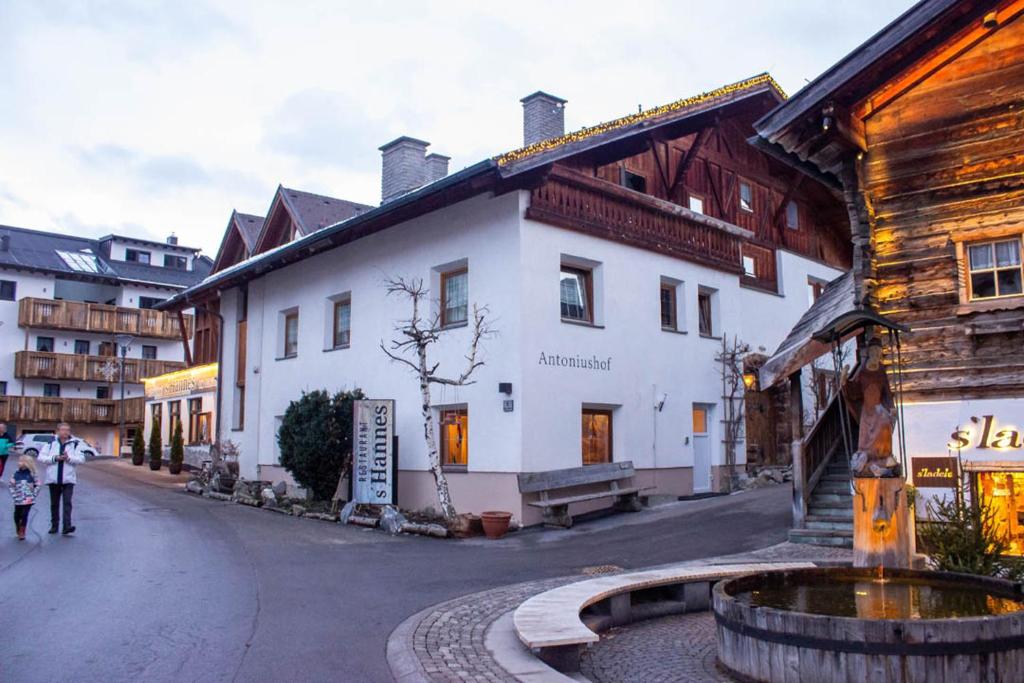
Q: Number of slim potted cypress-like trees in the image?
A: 3